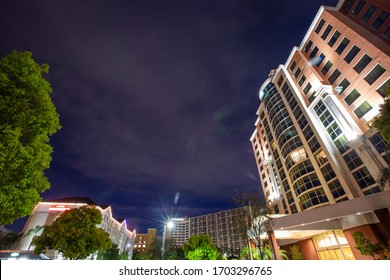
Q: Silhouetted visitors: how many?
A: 0